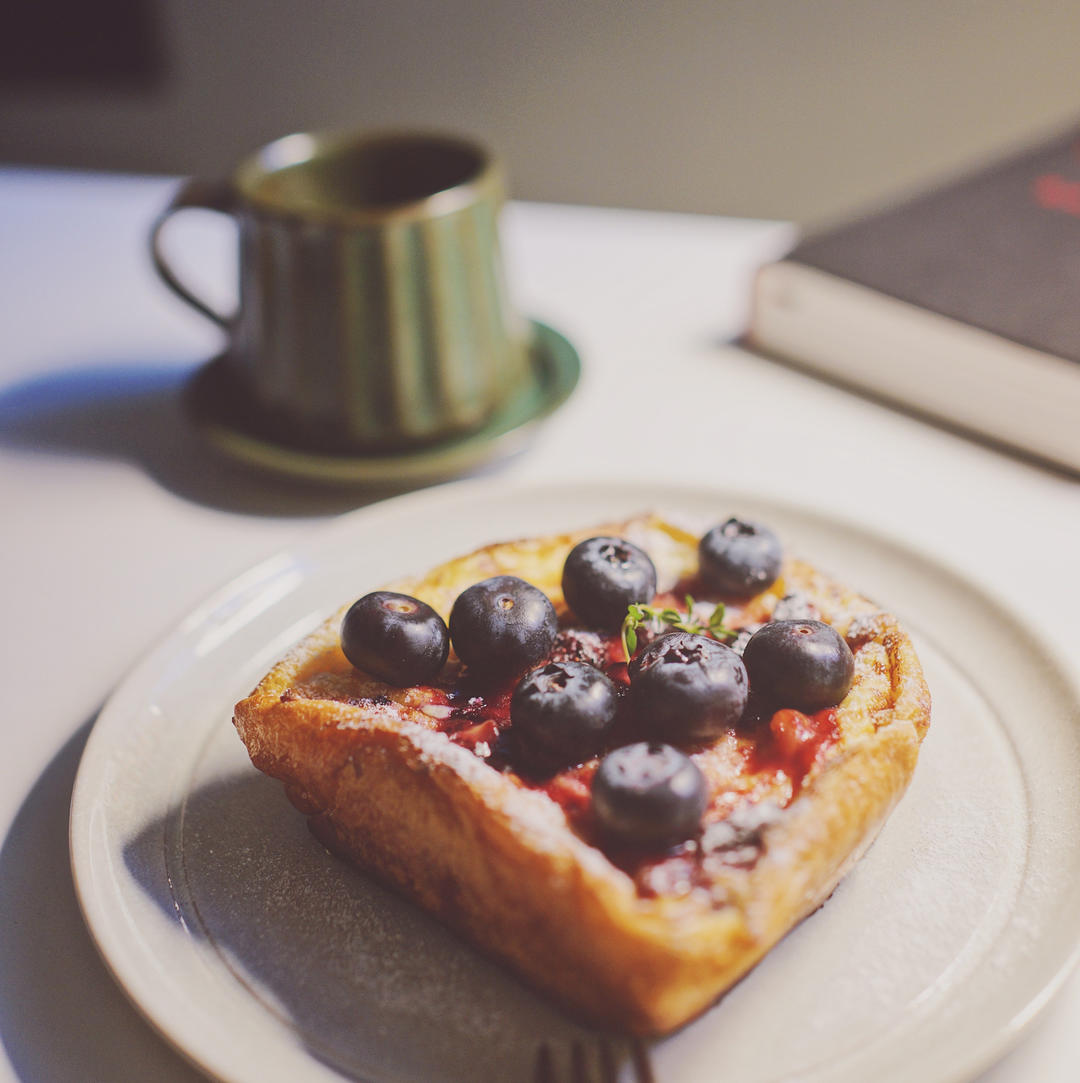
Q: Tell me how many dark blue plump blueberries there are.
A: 8